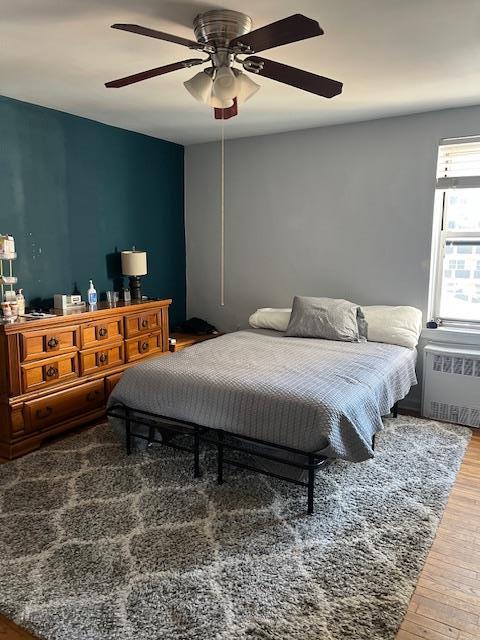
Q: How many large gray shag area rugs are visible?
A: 1